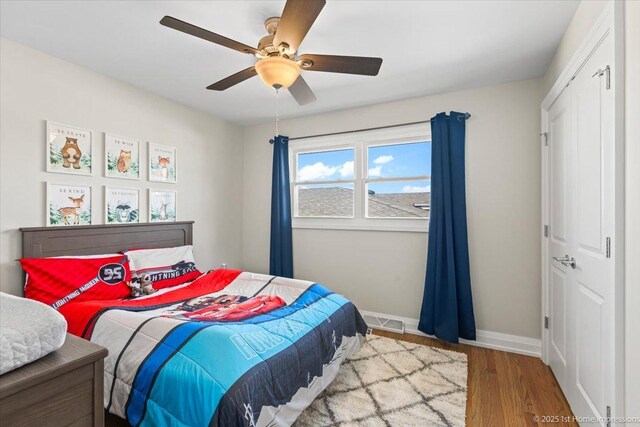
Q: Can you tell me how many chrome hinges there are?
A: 6